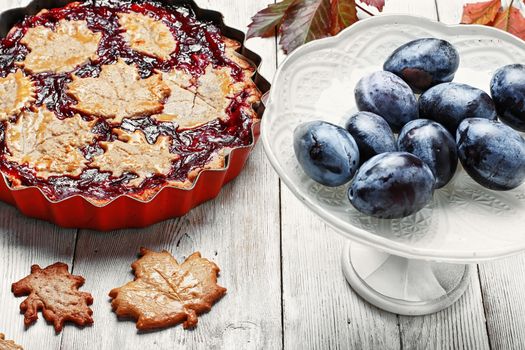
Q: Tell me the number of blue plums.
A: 9